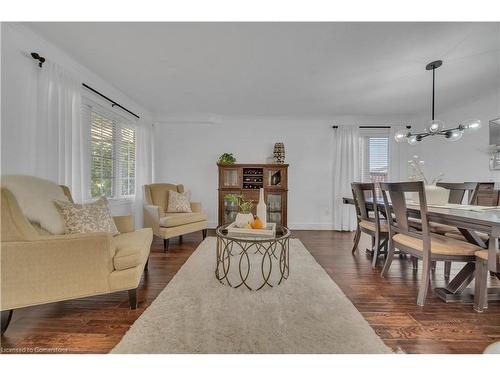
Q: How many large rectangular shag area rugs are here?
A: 1